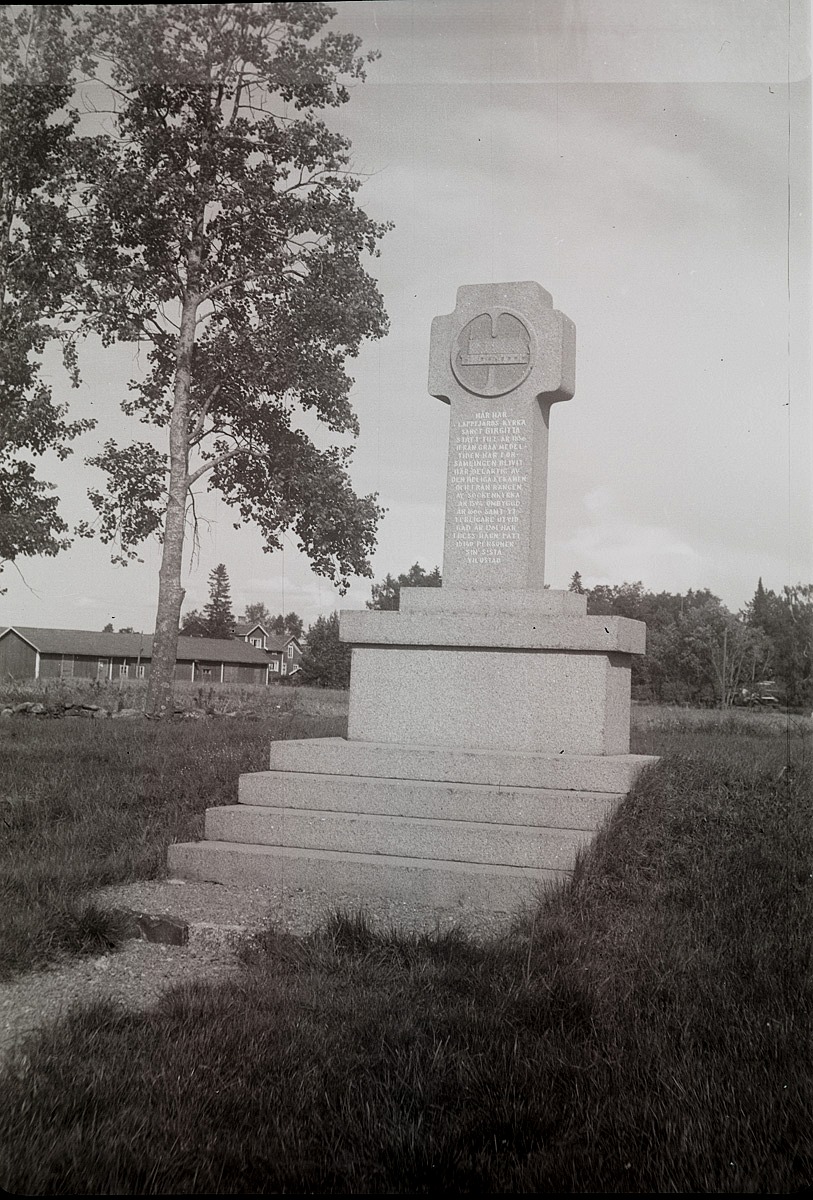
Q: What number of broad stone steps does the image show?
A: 4